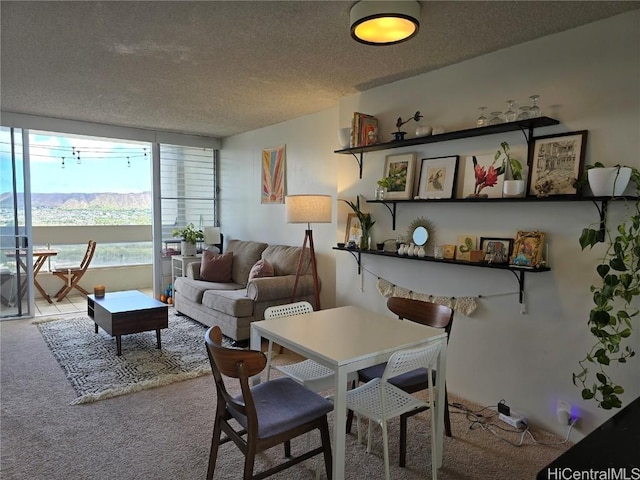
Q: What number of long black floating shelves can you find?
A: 3